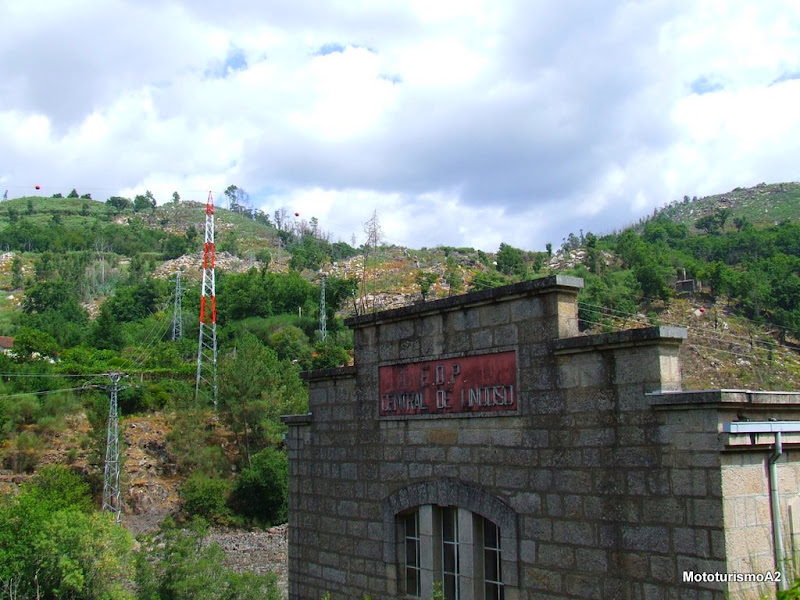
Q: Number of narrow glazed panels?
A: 3